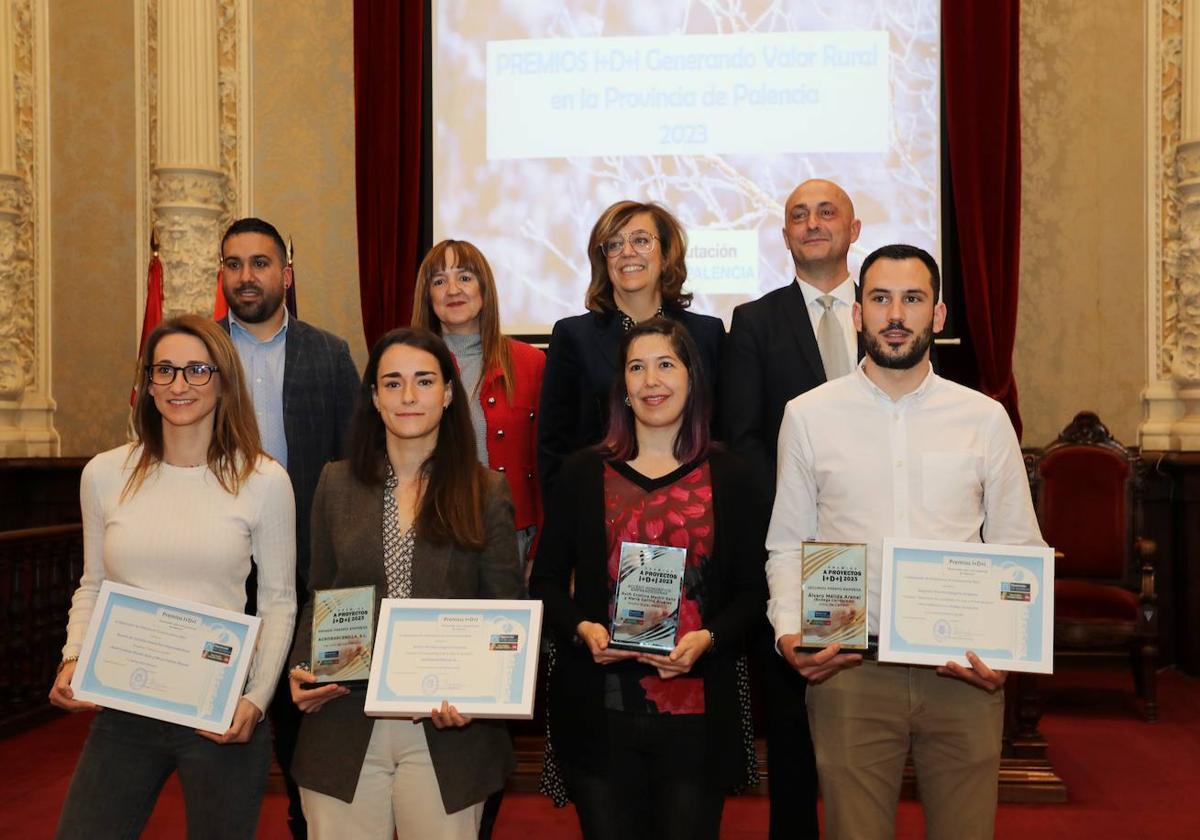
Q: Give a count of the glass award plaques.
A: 3